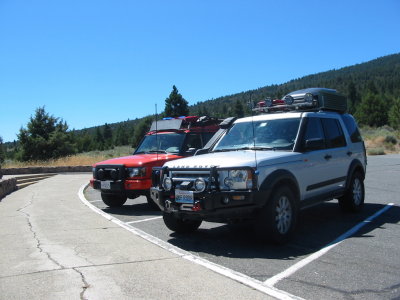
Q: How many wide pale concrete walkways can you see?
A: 1